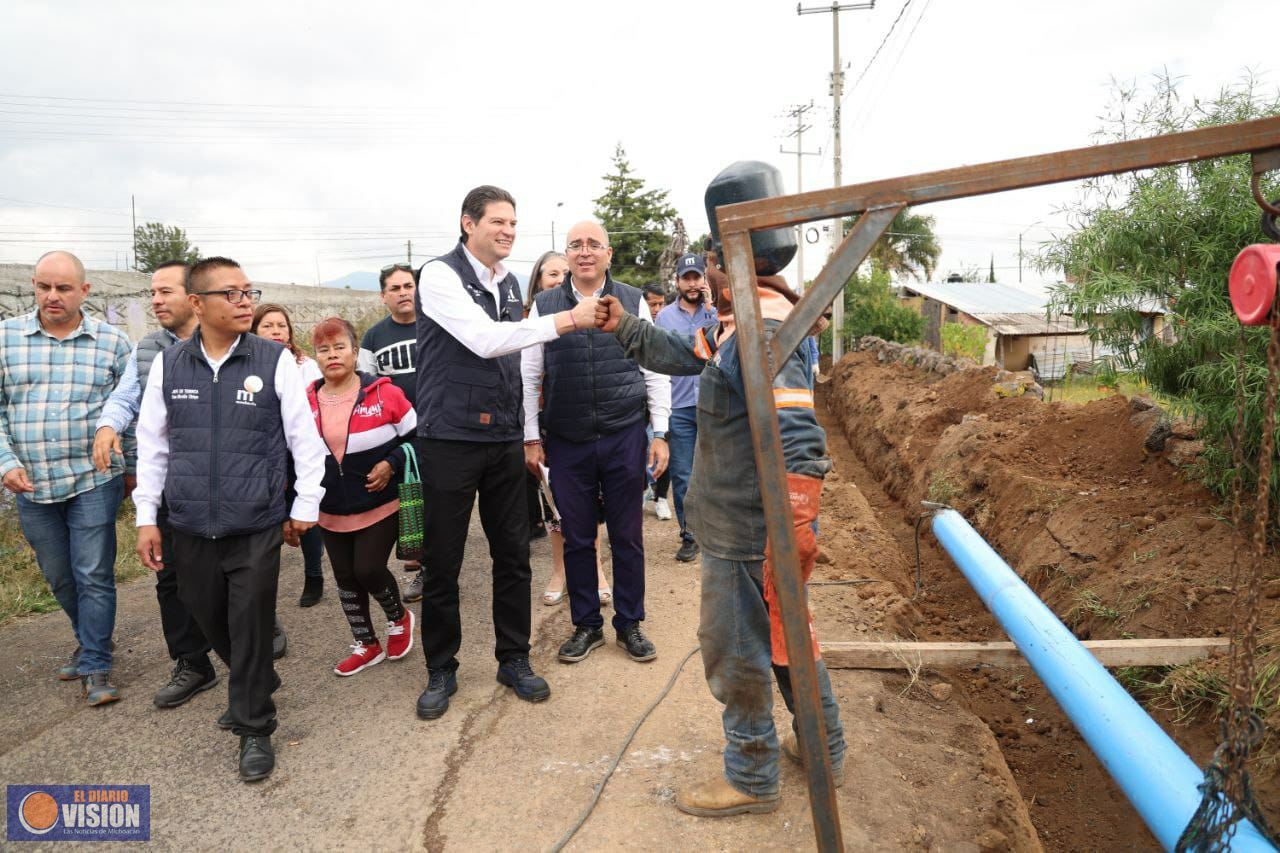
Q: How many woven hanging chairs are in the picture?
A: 0